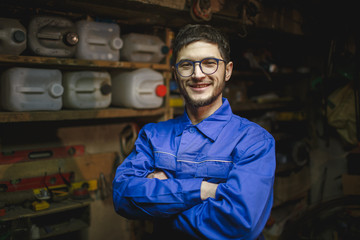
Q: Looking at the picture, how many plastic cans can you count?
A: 7